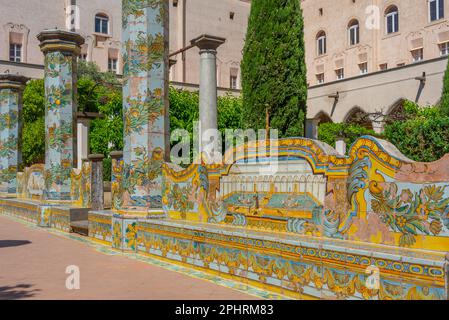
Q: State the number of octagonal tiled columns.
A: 3